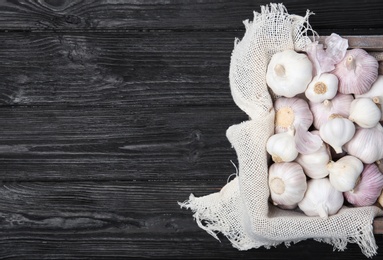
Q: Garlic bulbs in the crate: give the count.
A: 15